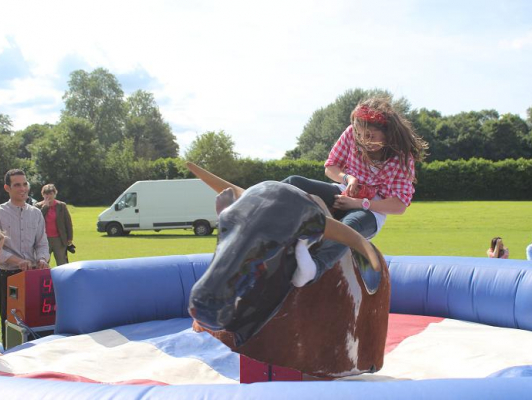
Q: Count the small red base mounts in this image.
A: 1